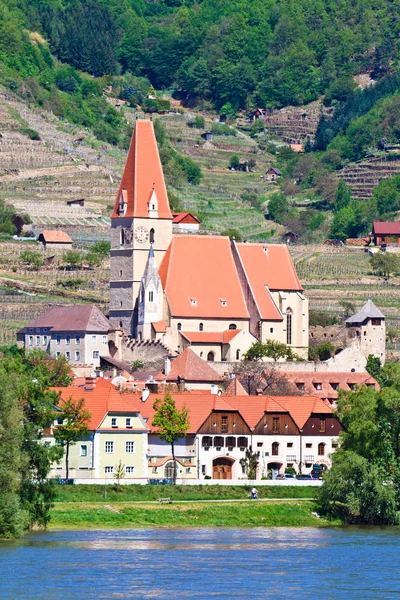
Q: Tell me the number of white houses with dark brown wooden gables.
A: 3